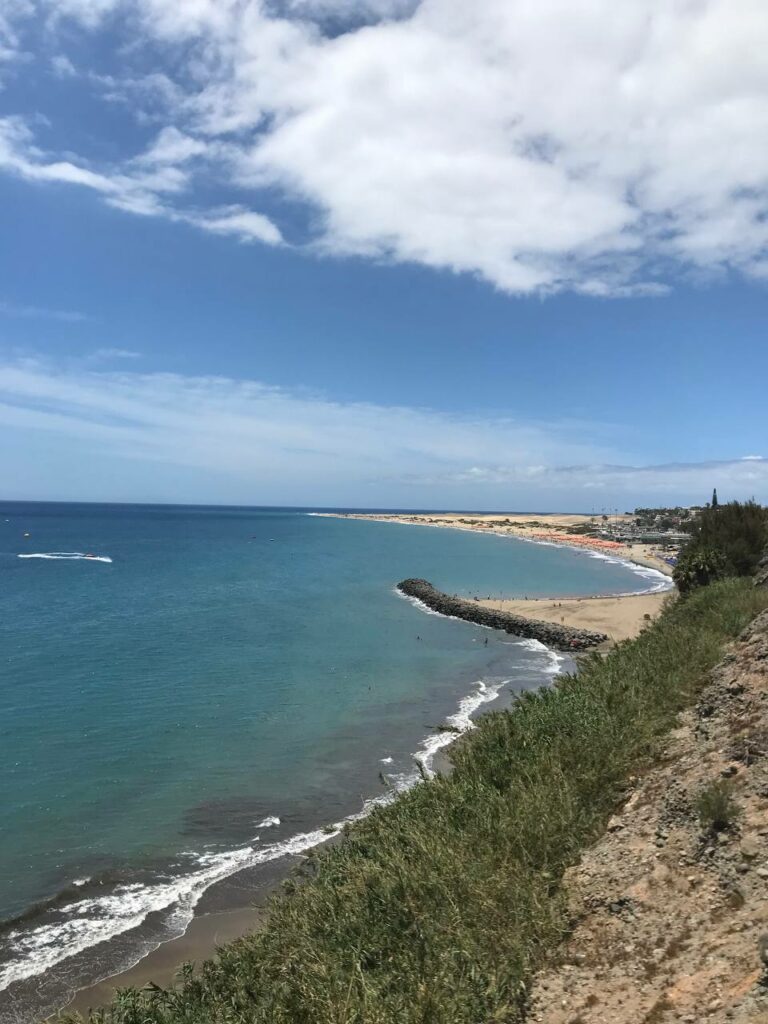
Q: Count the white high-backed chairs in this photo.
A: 0